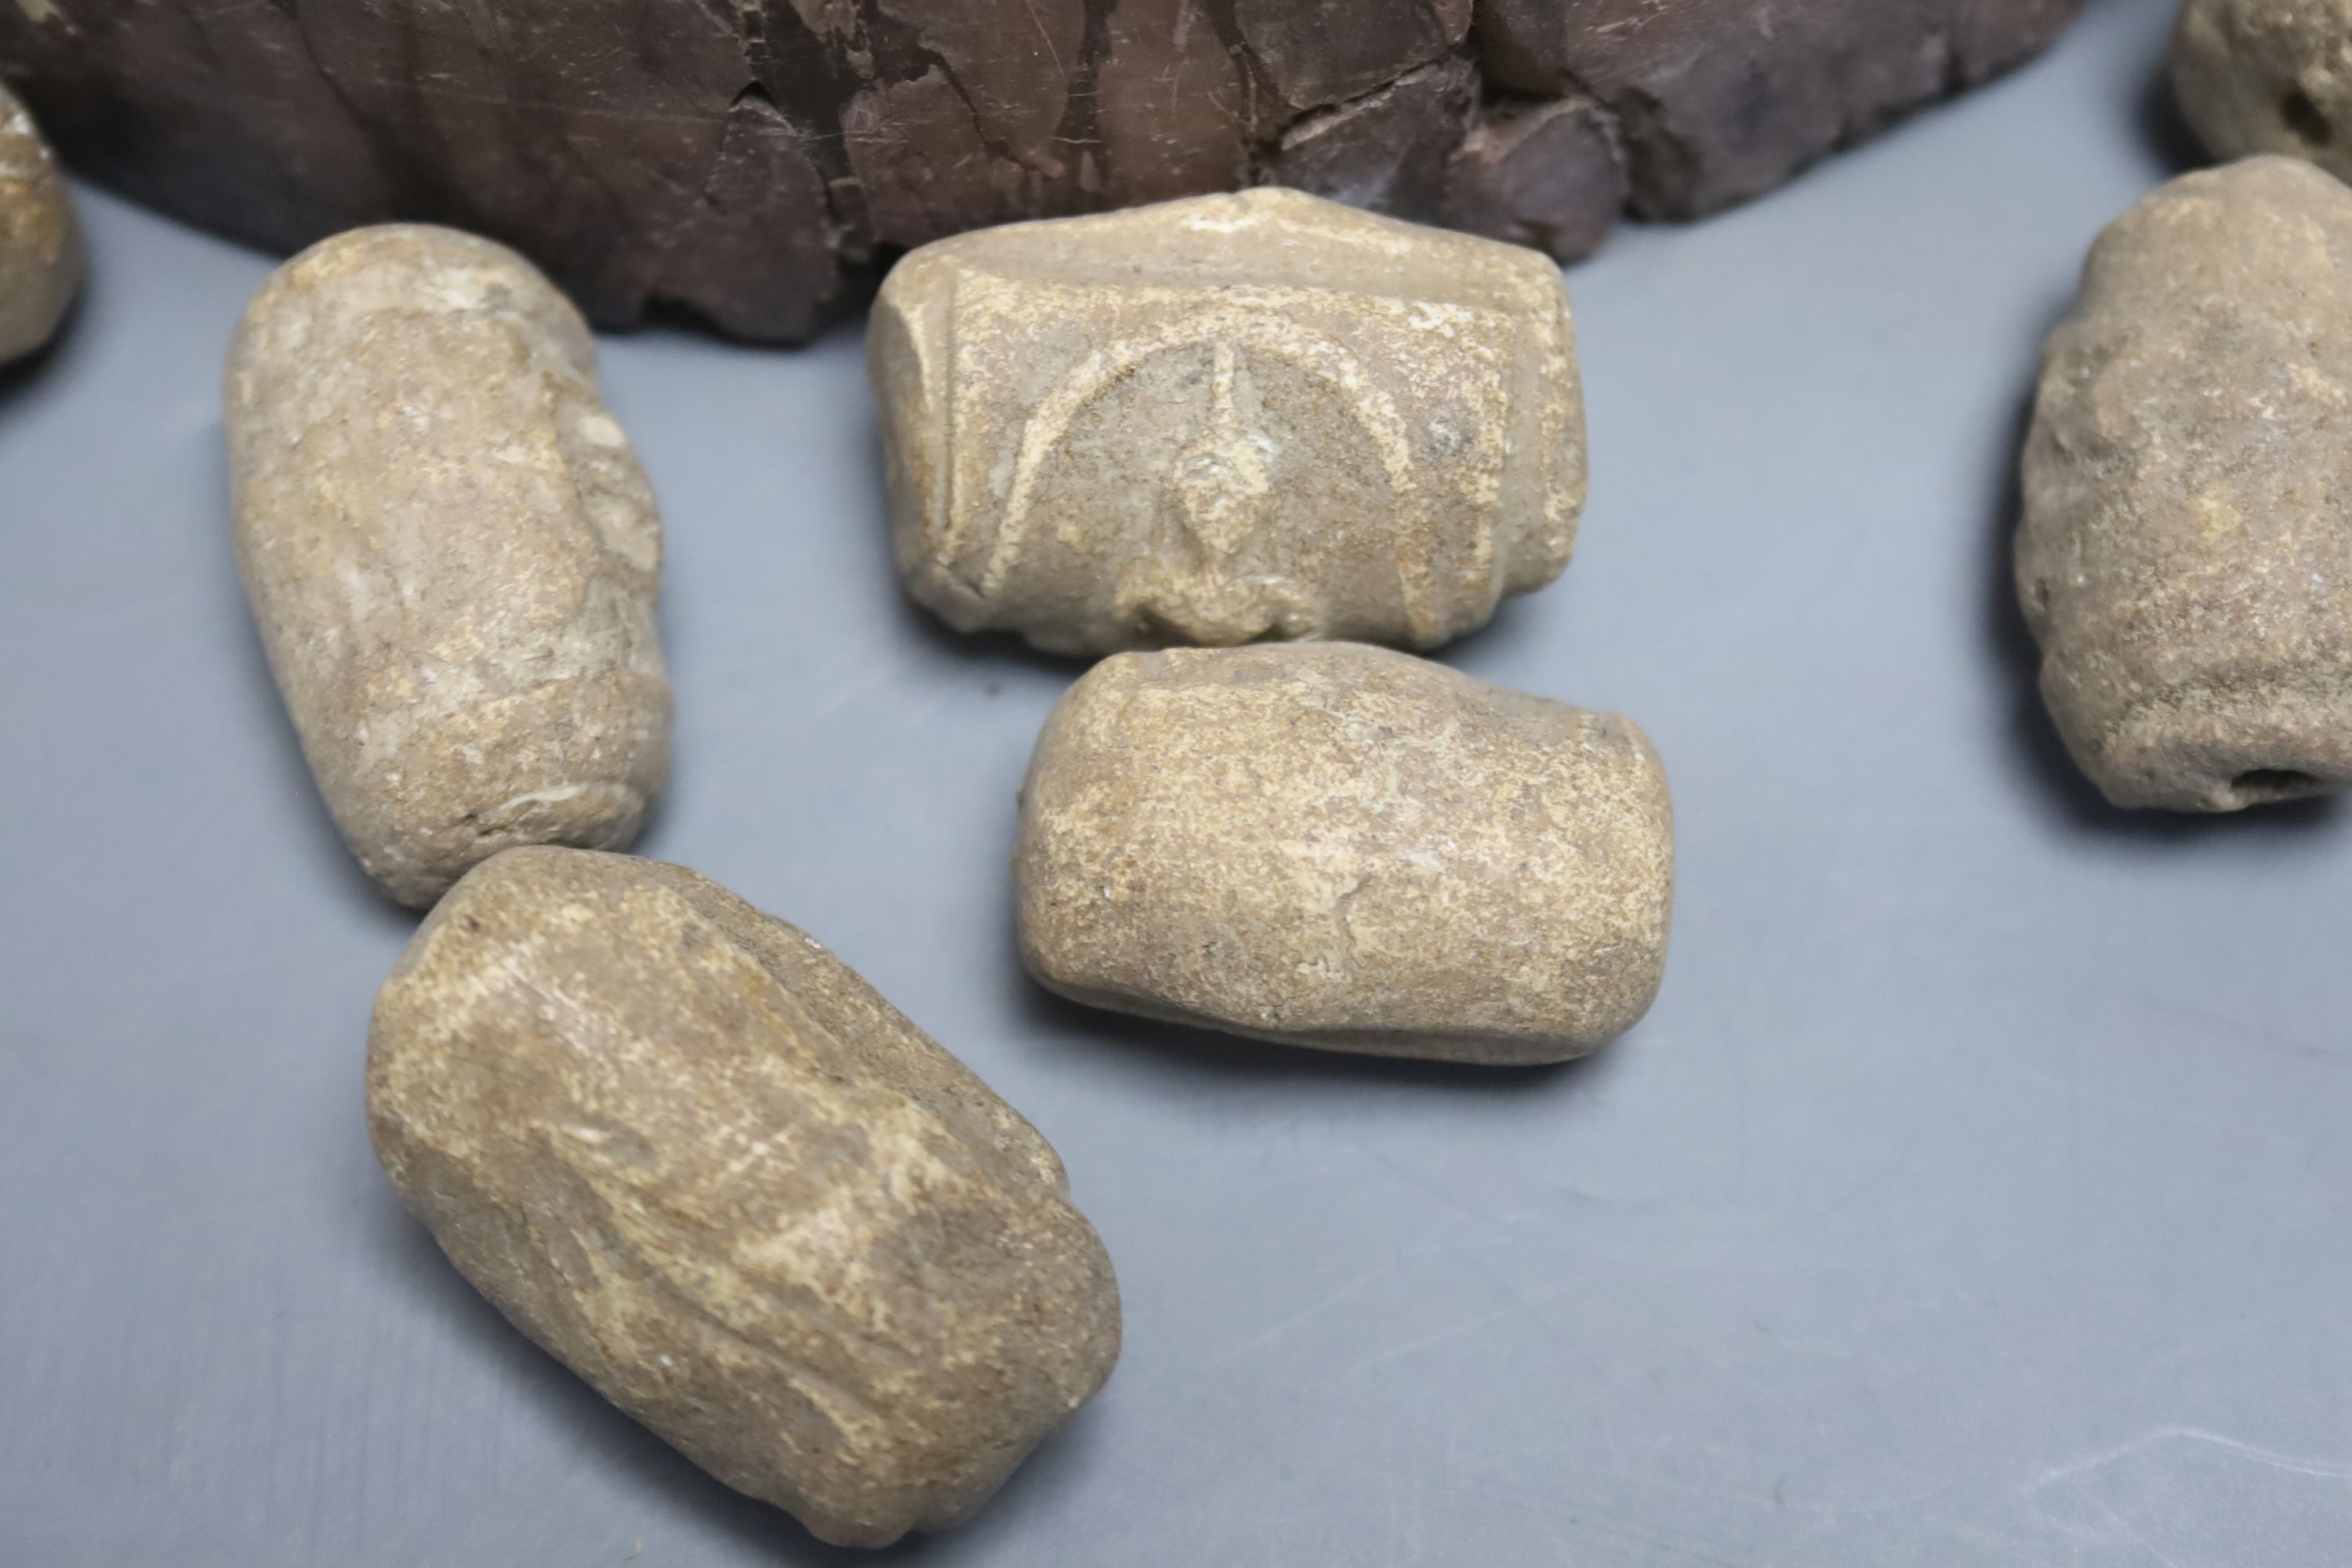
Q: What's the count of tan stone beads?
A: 7